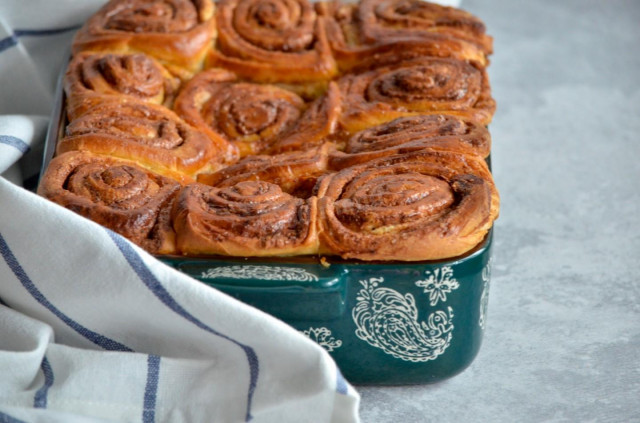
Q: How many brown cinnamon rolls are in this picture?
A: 11